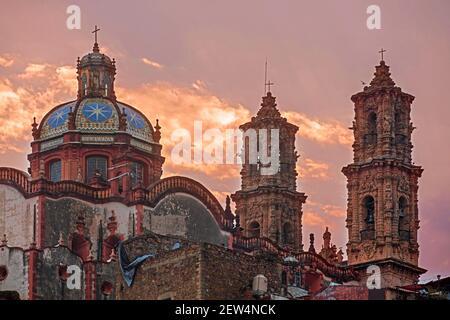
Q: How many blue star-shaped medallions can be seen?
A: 3